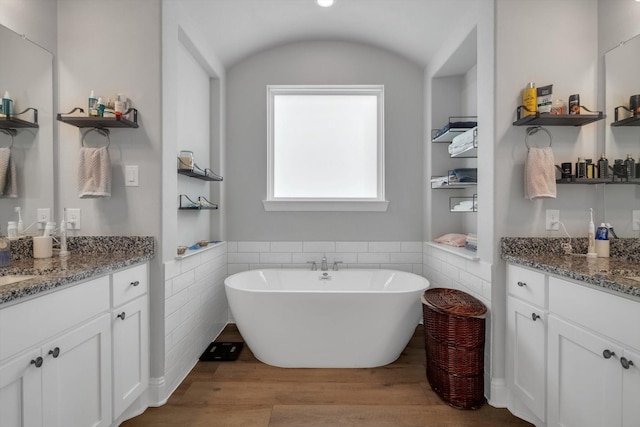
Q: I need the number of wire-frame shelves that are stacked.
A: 4